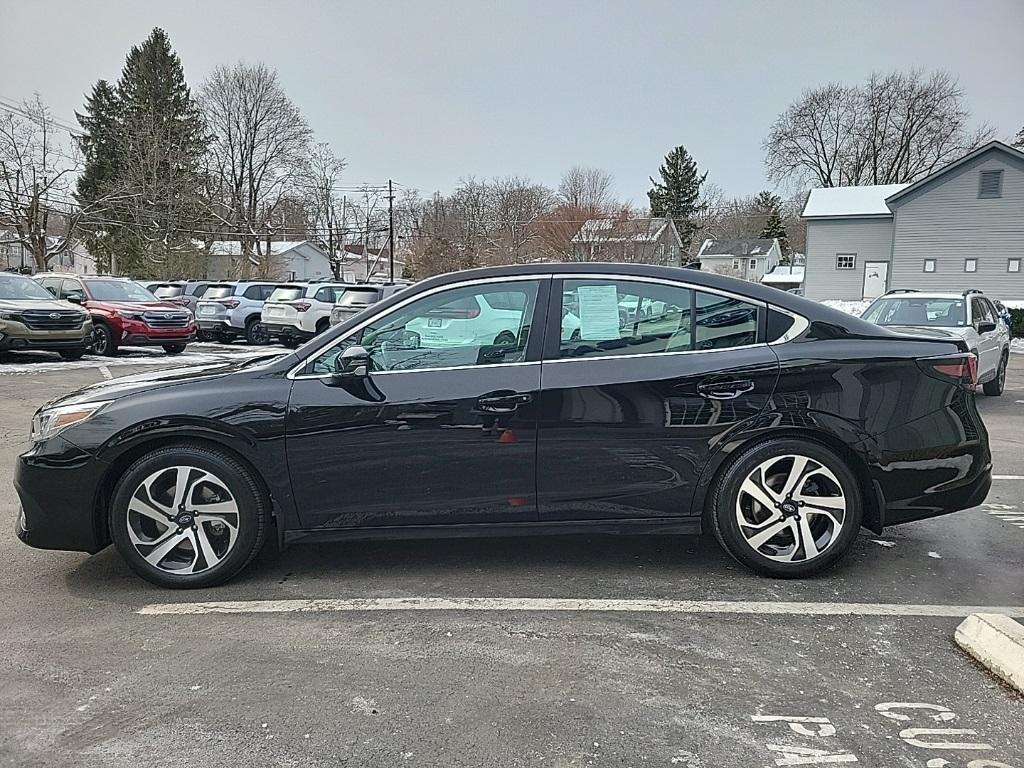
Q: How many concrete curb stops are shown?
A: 1